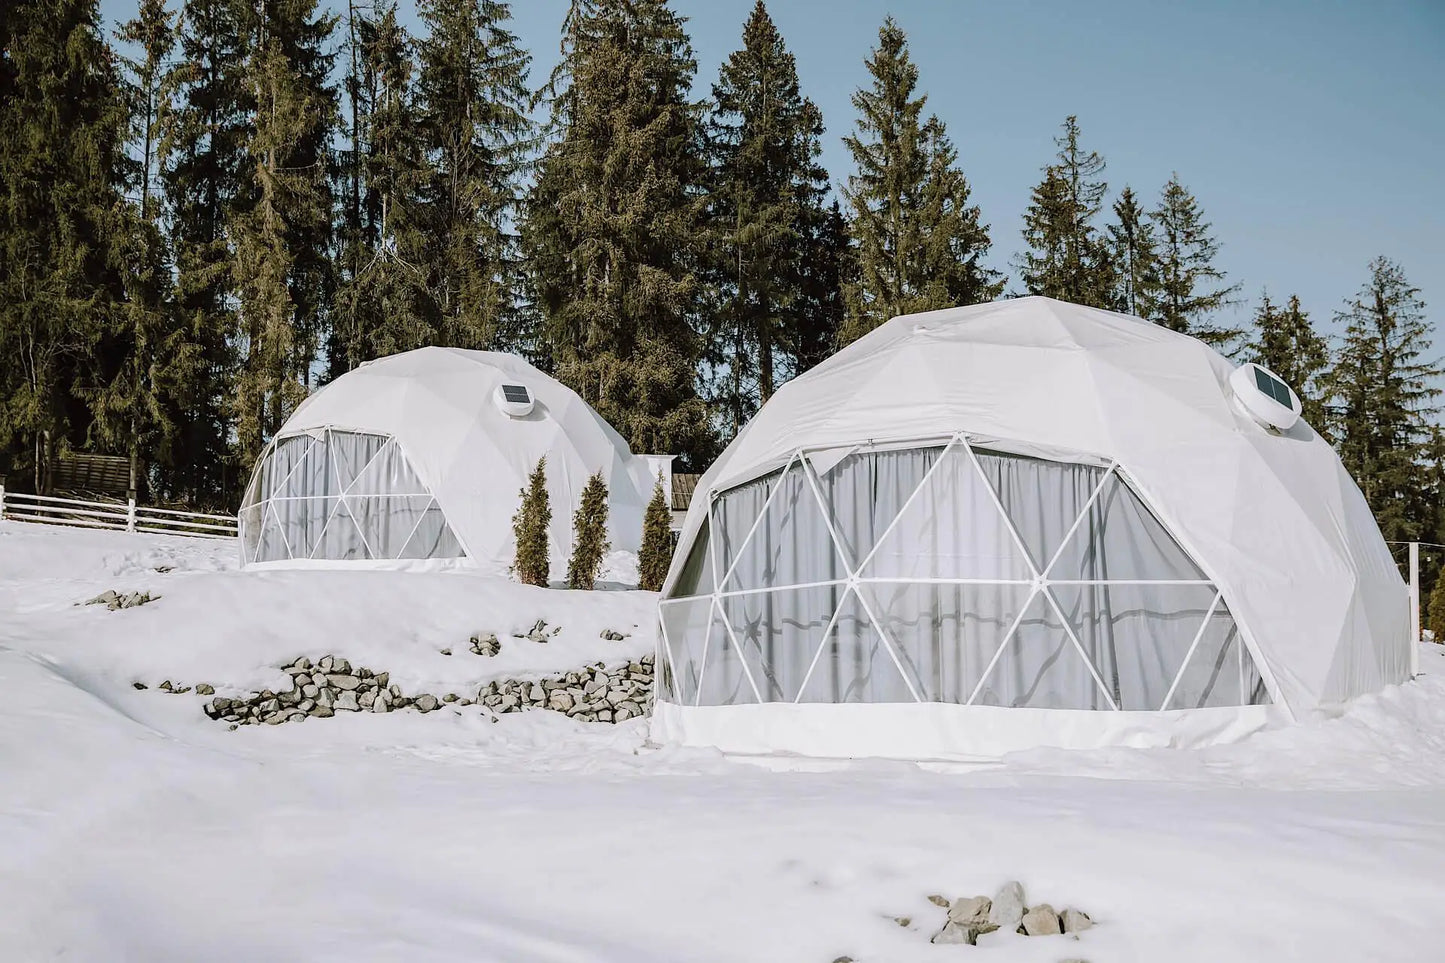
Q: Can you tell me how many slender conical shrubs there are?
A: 3